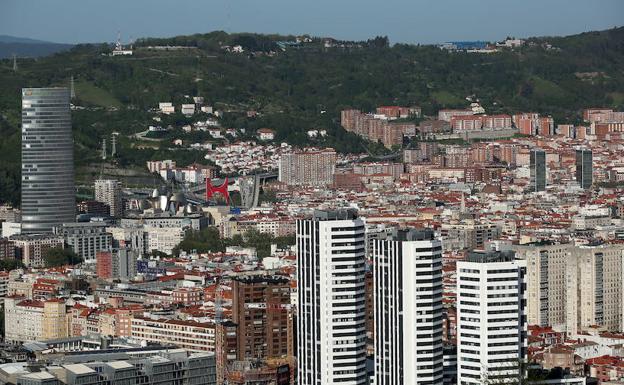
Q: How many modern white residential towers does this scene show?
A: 3